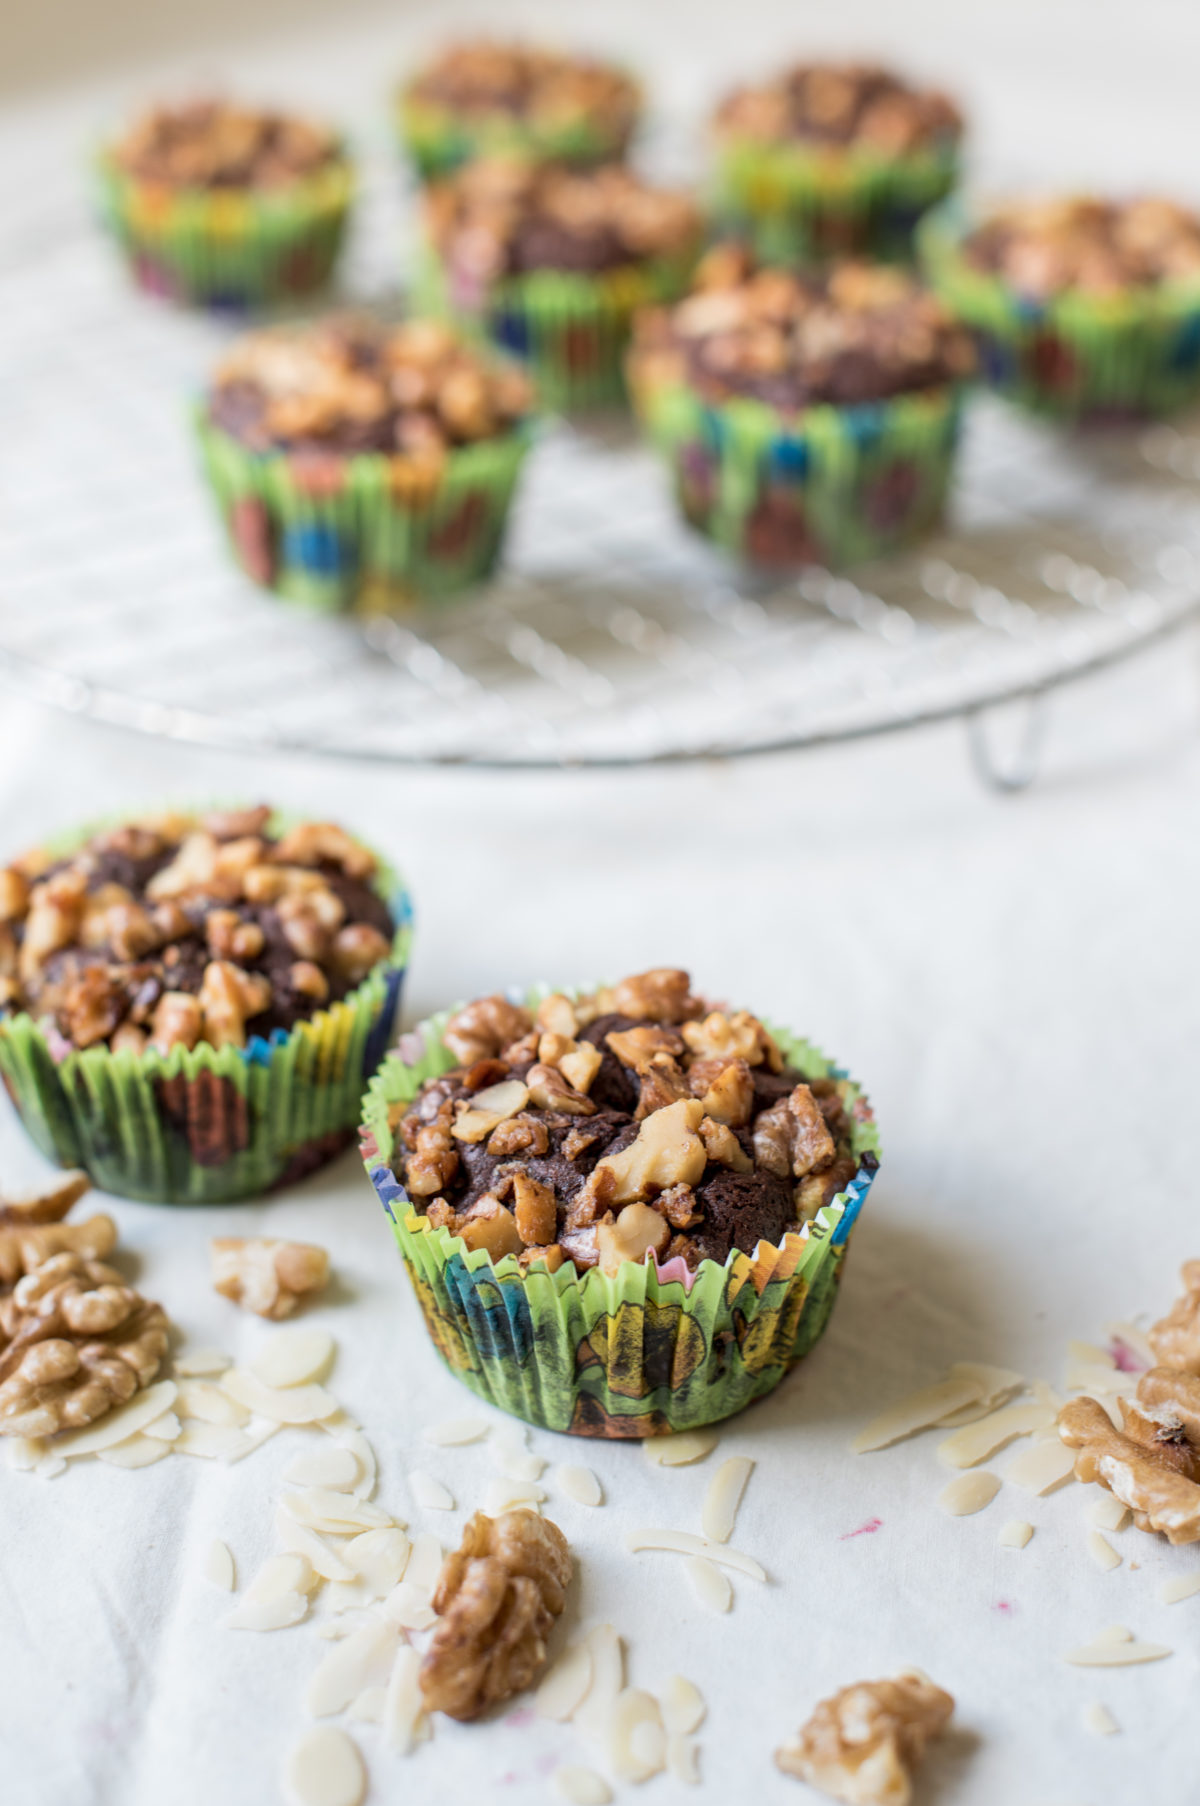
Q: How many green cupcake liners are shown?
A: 9